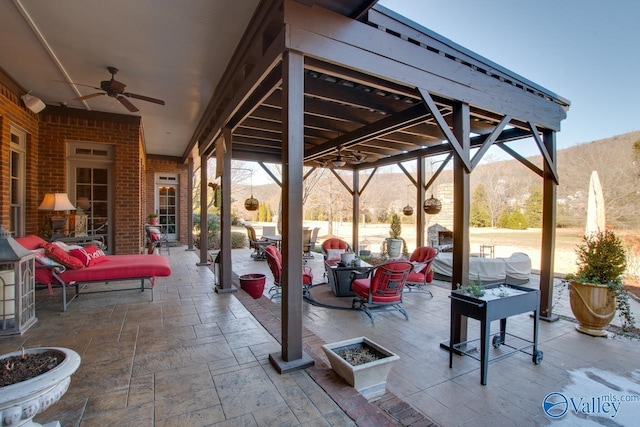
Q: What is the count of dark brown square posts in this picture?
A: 8